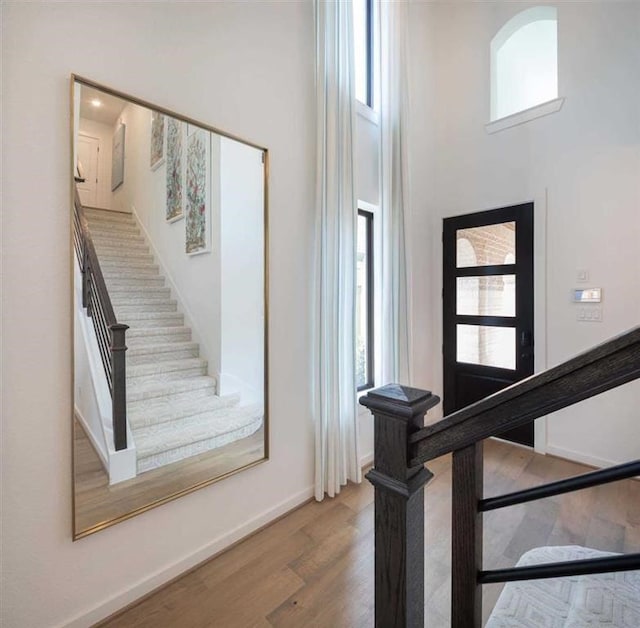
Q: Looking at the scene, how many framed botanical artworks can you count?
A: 3